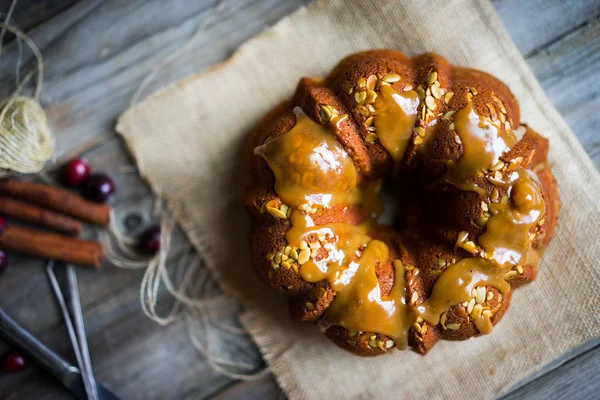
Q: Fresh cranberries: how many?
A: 6